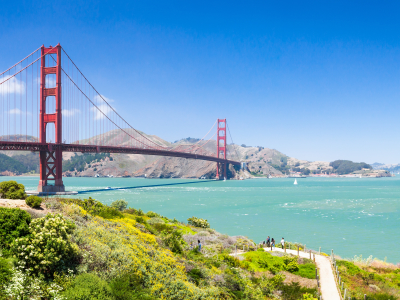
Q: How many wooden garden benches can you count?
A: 0